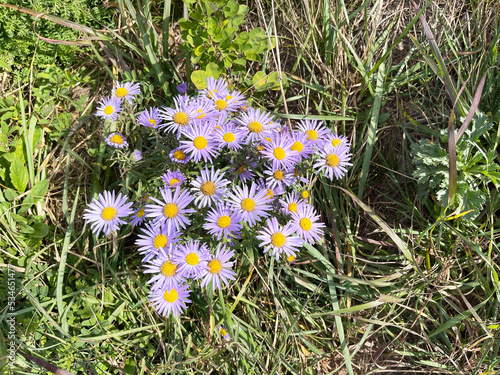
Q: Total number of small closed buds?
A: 2